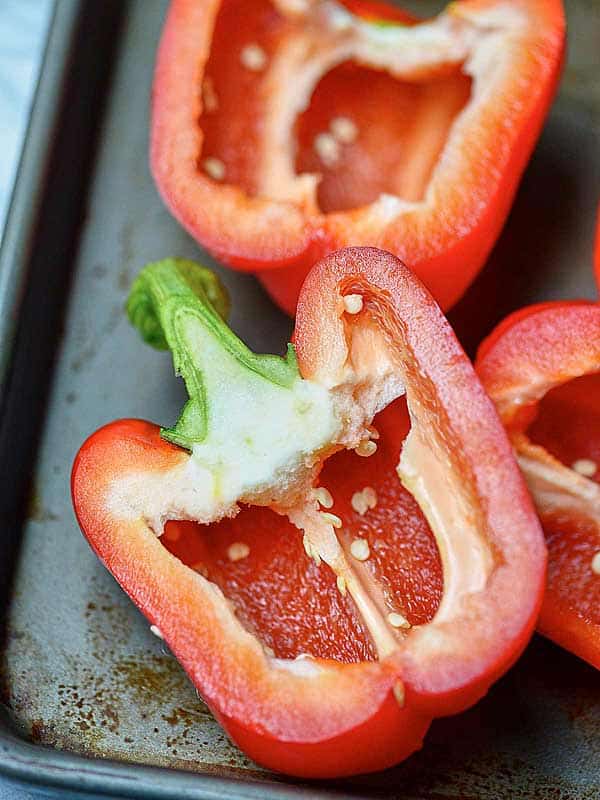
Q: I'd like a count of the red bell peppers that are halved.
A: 3